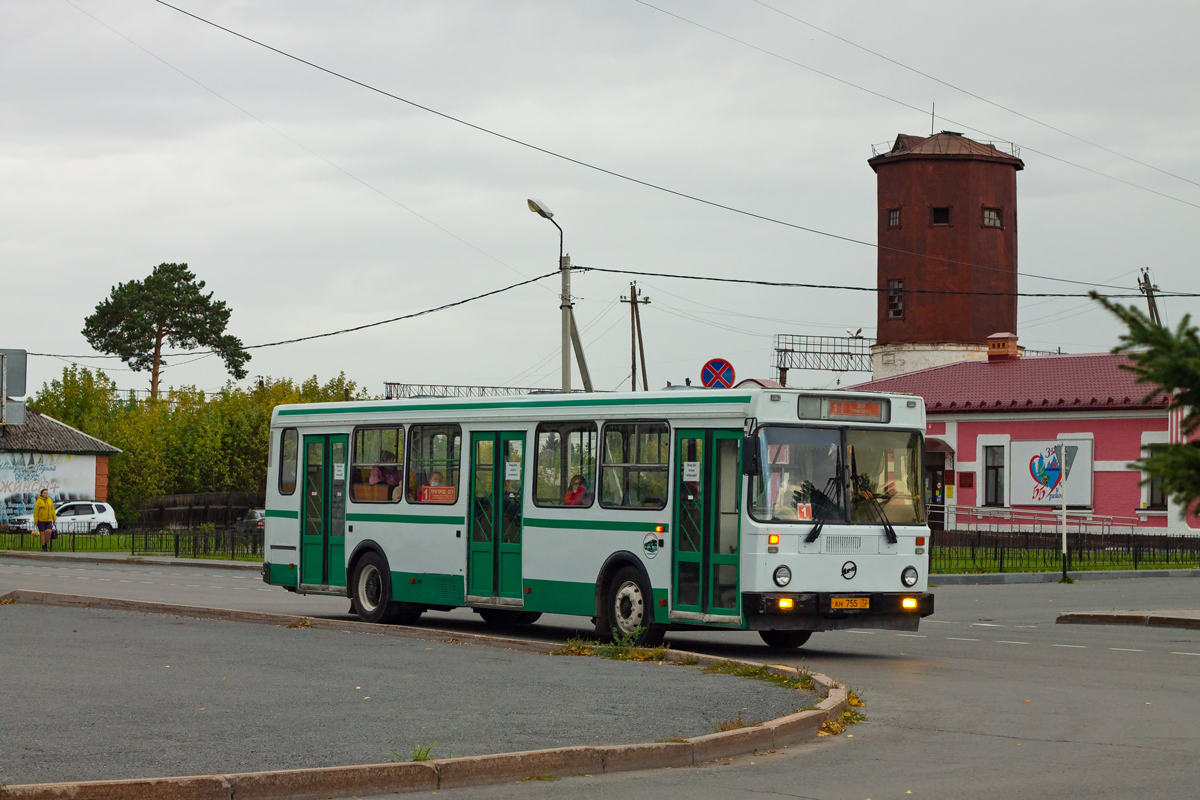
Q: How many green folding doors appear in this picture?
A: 3